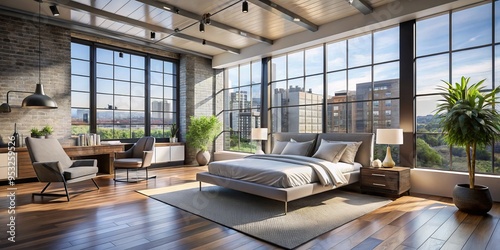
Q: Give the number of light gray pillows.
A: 4